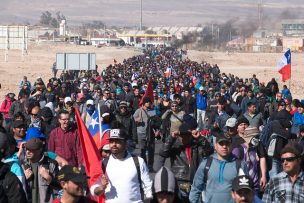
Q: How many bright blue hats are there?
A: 1